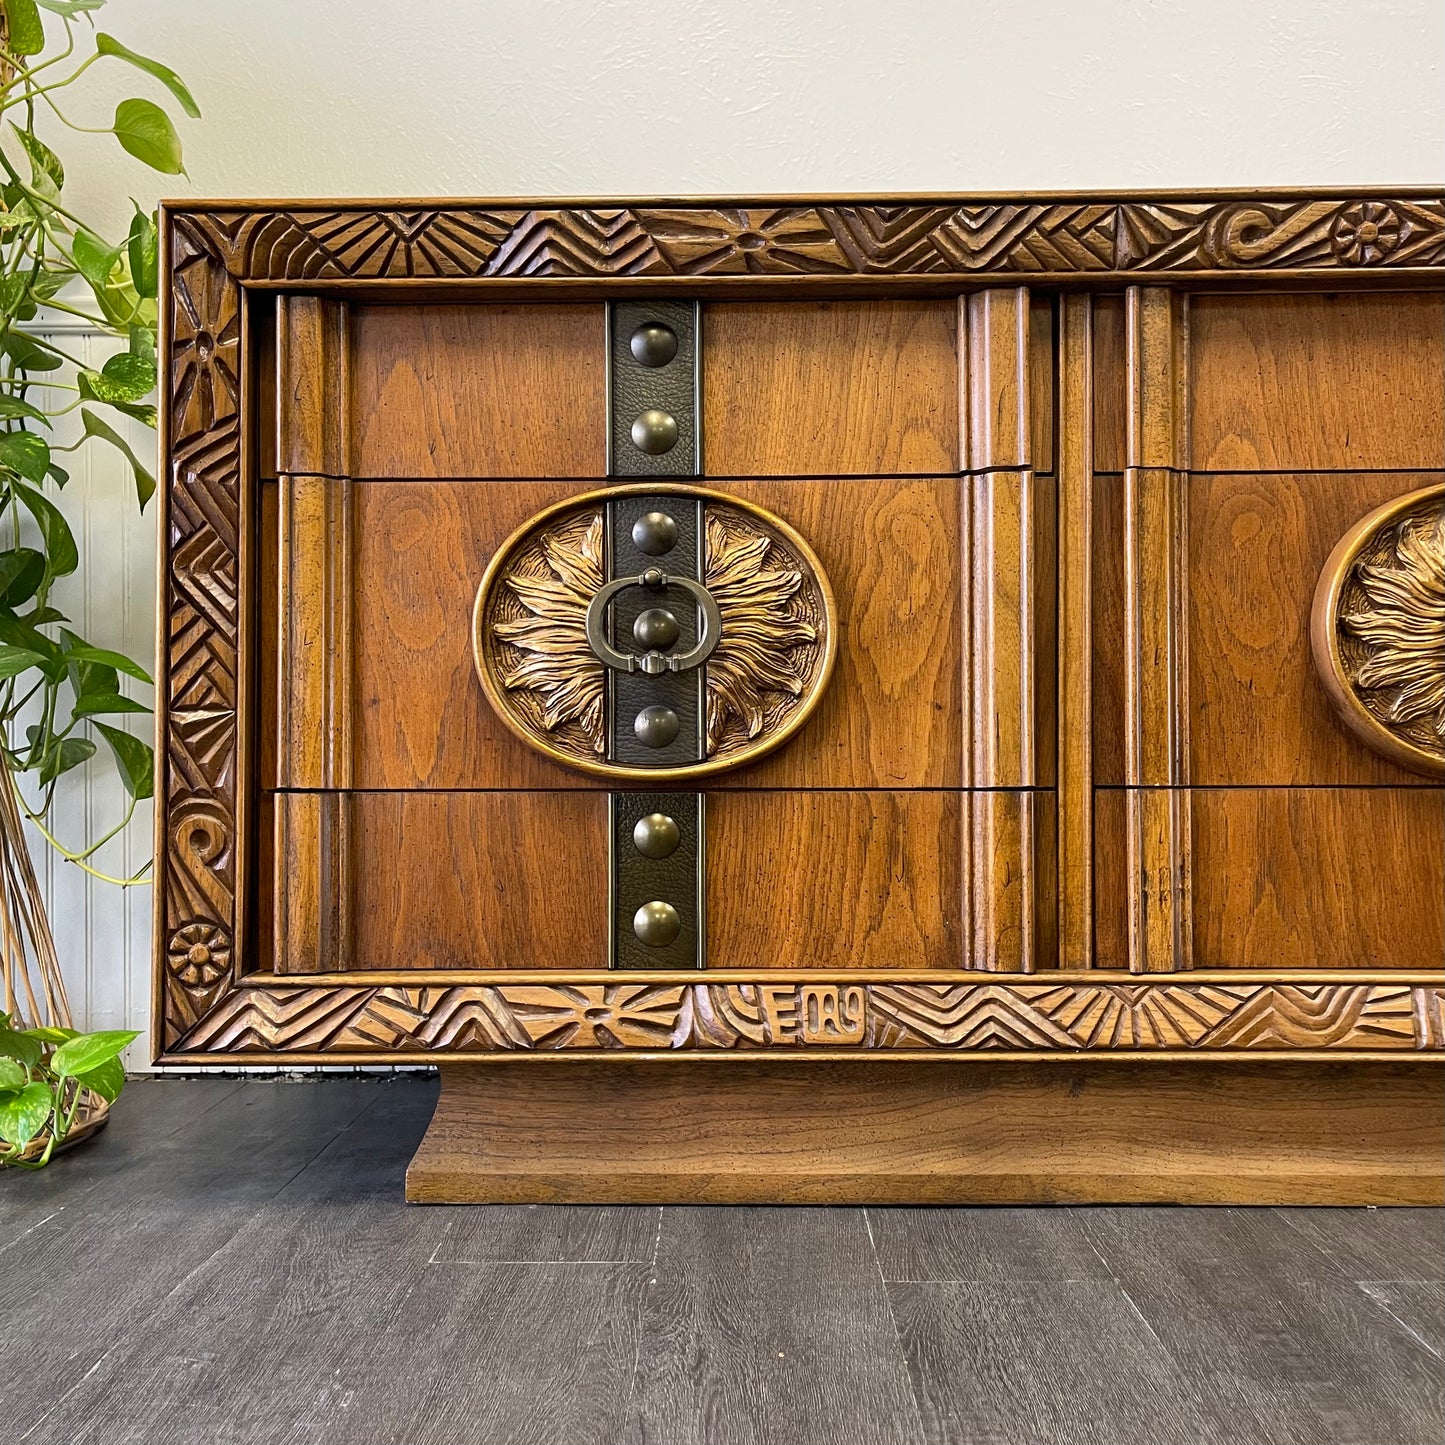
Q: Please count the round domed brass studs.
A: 7